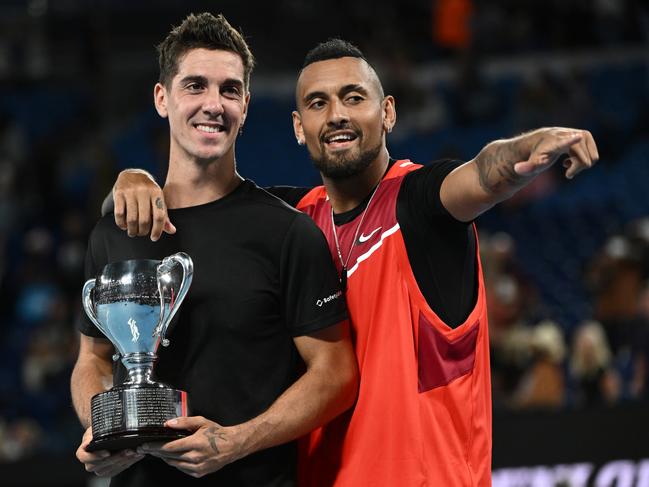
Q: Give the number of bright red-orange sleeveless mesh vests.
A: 1